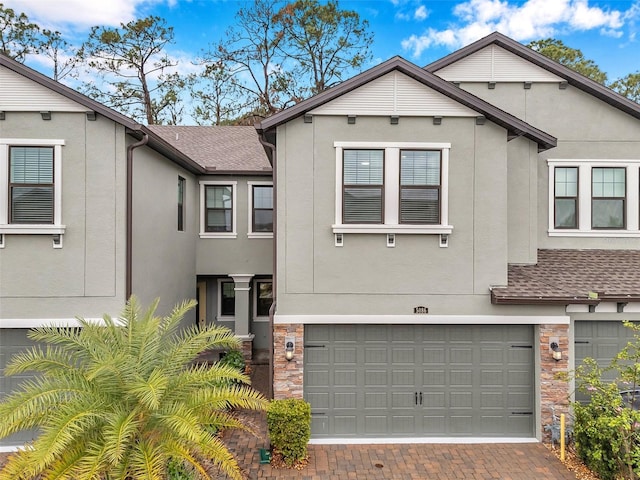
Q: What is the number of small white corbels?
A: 5